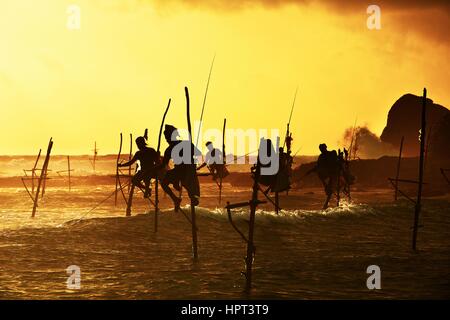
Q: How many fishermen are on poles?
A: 5